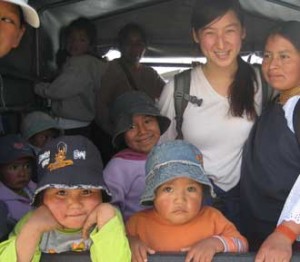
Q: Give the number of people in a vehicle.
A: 10